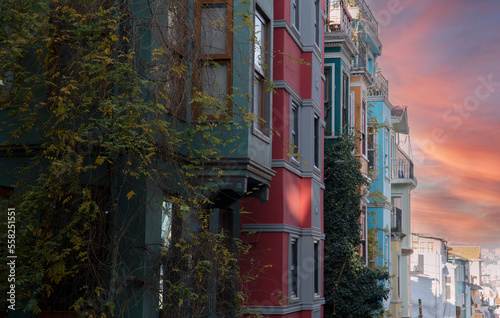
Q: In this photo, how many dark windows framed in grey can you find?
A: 6